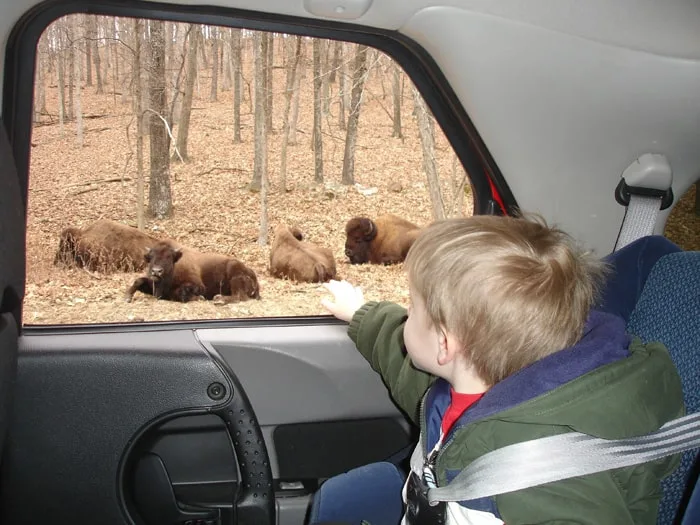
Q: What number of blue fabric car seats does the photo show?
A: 1